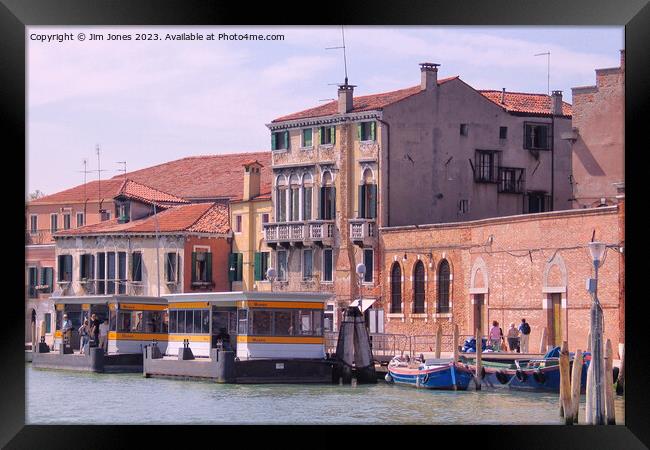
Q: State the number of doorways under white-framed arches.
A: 2